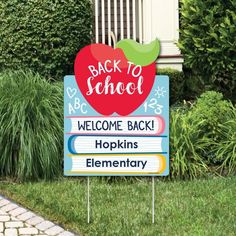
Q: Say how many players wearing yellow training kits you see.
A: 0